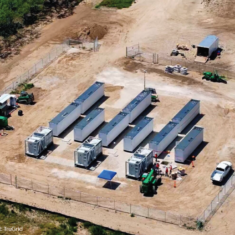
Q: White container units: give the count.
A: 9